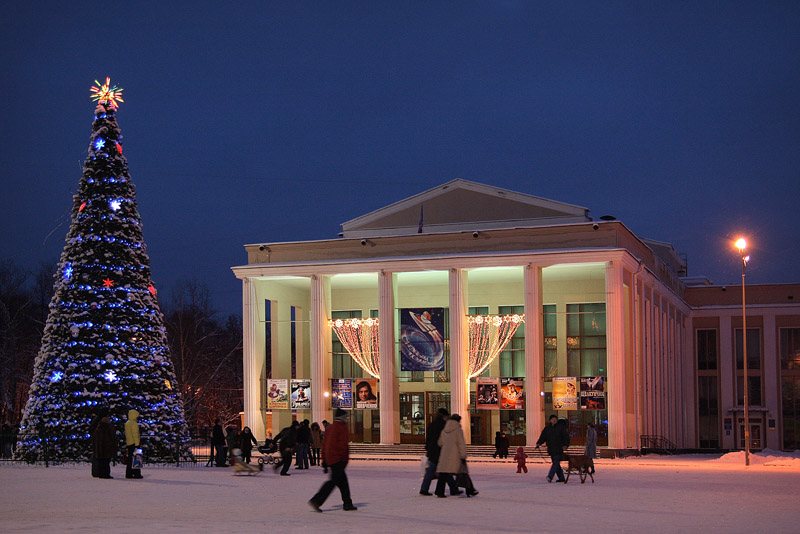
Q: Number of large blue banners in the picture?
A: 1